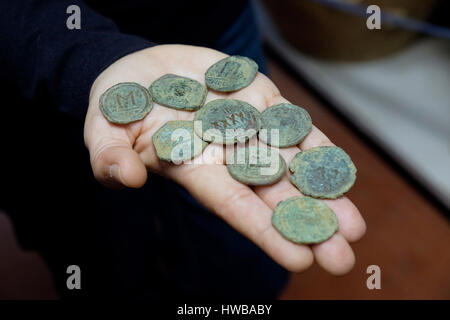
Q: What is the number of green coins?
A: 9